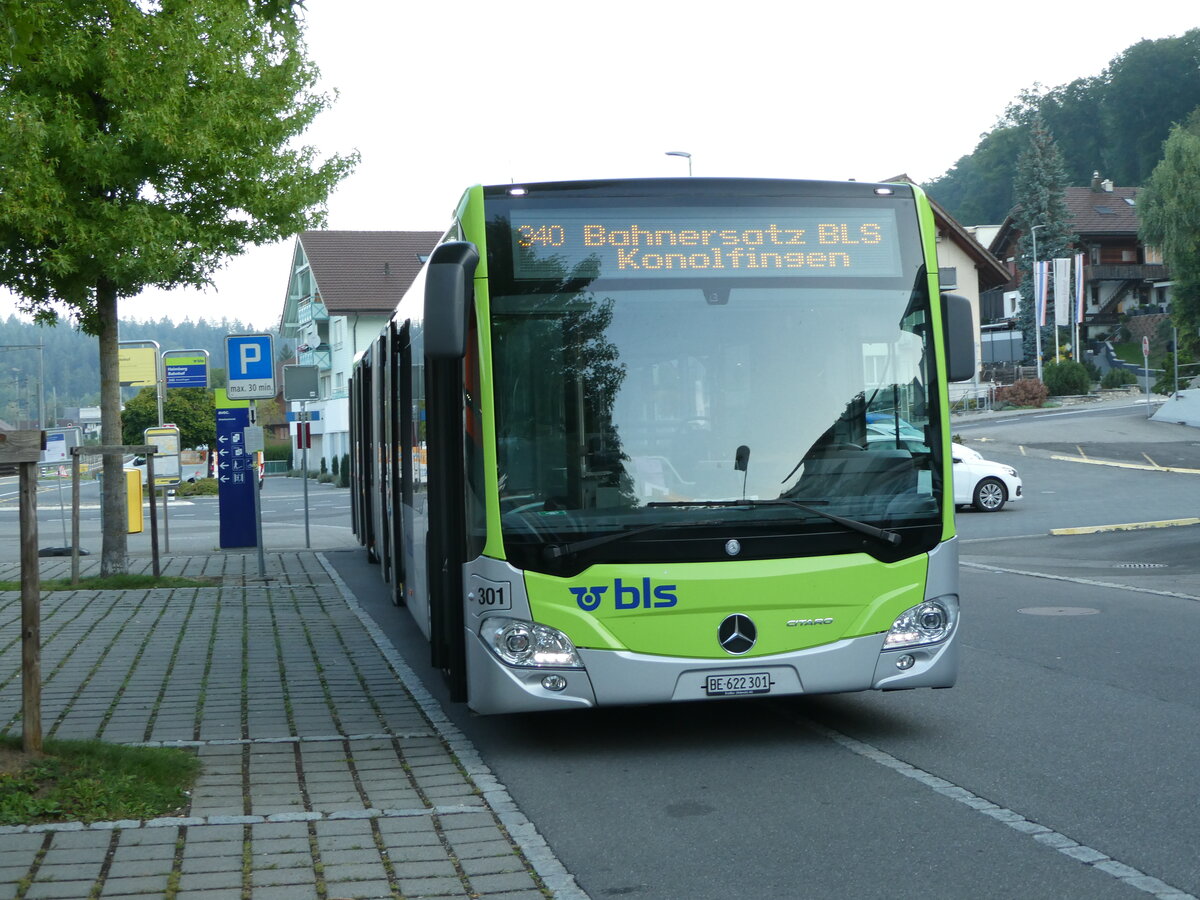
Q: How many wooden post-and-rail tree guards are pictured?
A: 2